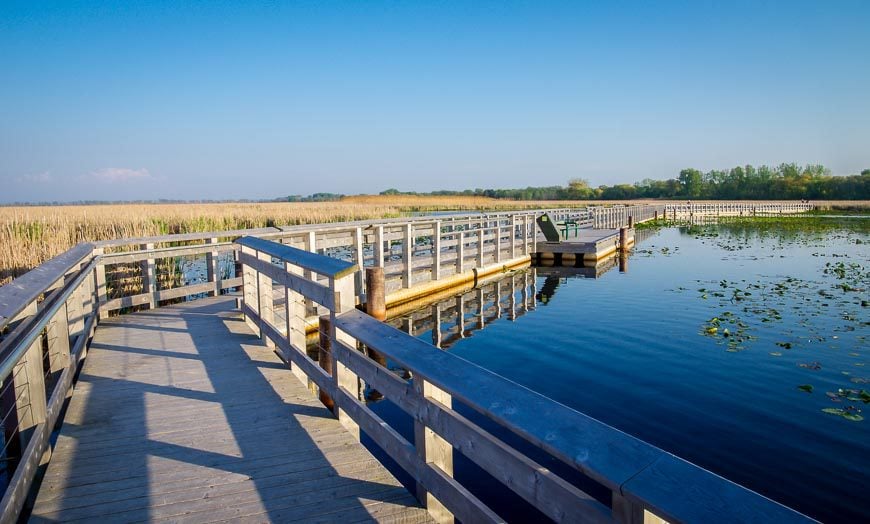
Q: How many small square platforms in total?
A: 1